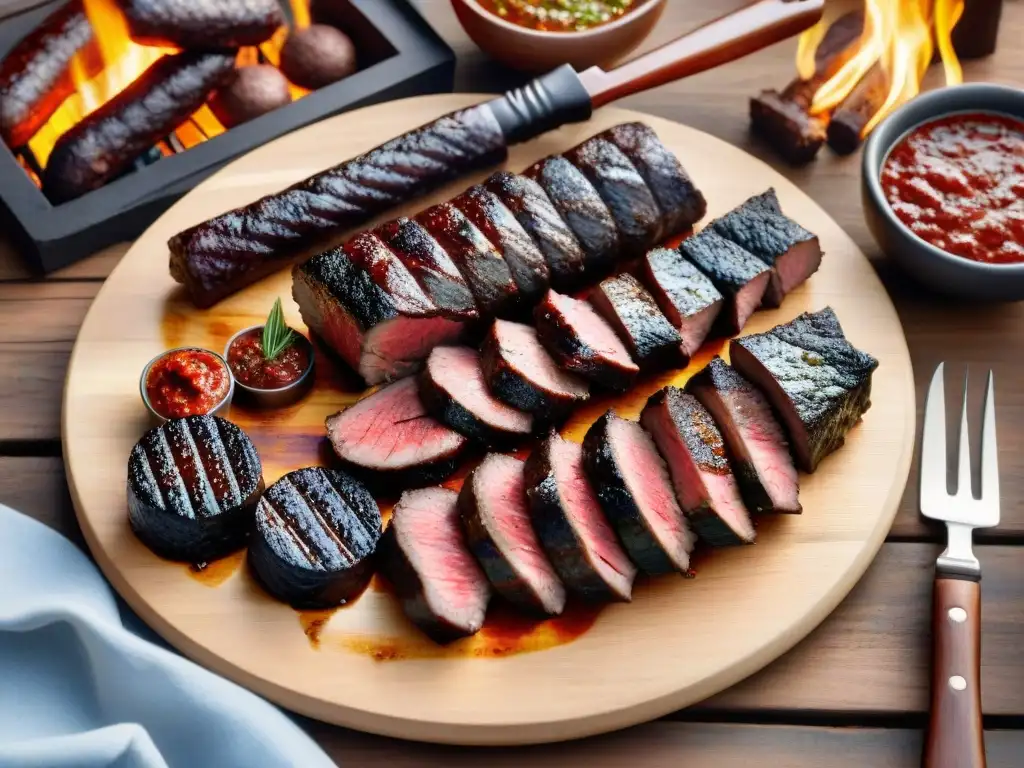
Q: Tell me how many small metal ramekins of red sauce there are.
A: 2